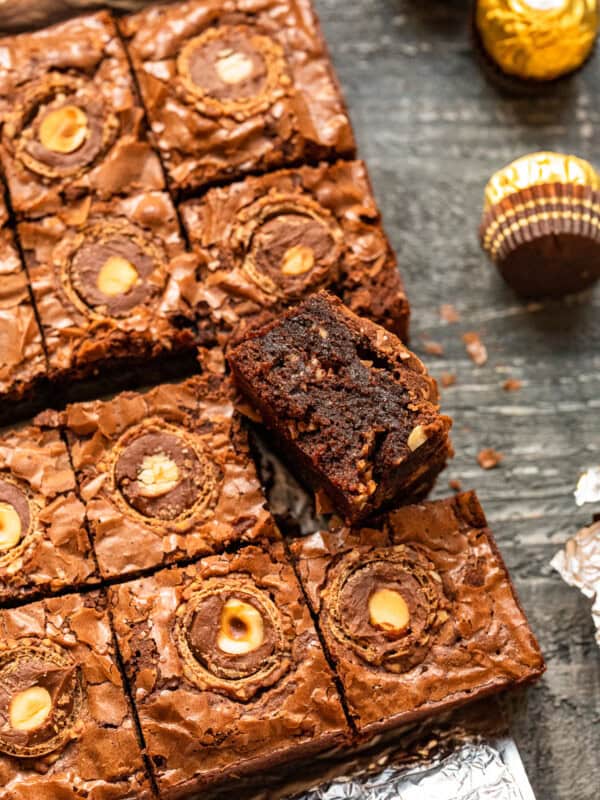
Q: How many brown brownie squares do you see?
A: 11